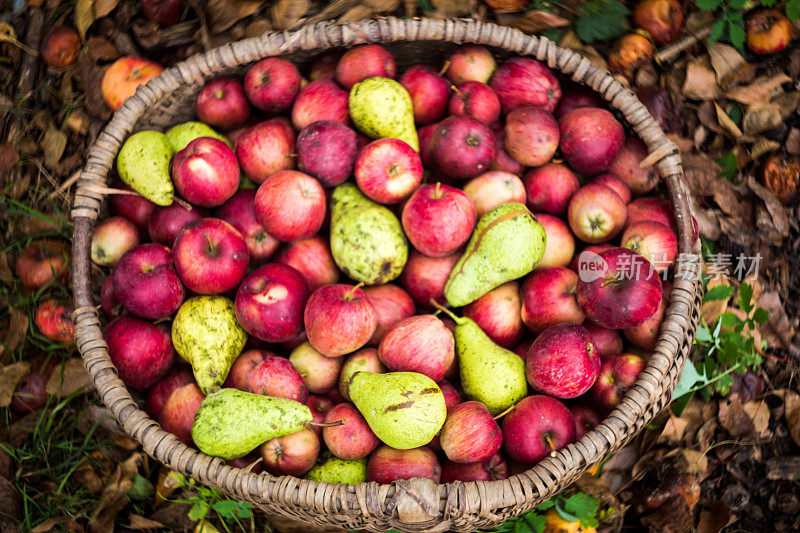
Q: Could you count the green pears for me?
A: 10